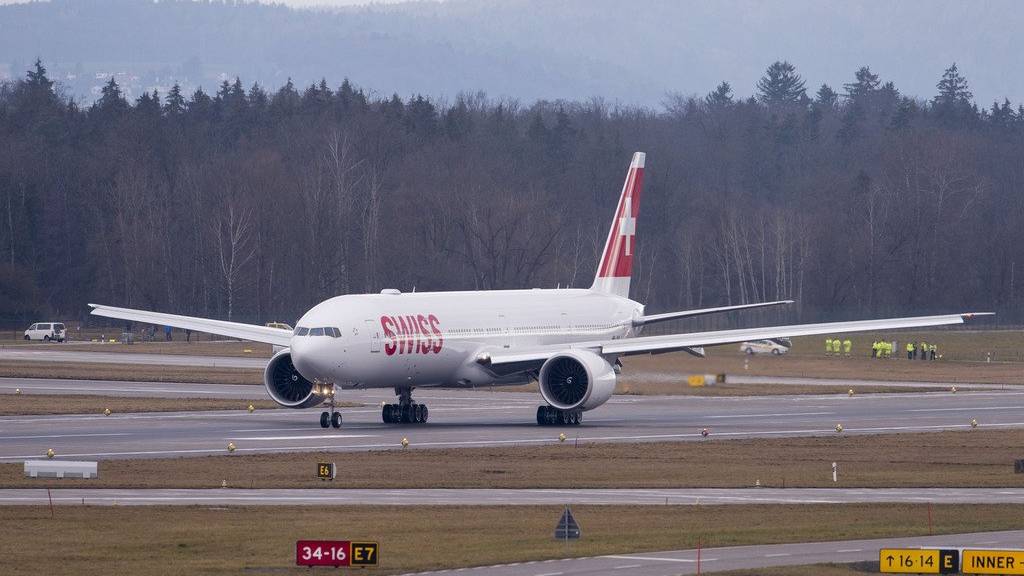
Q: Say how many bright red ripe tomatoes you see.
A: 0